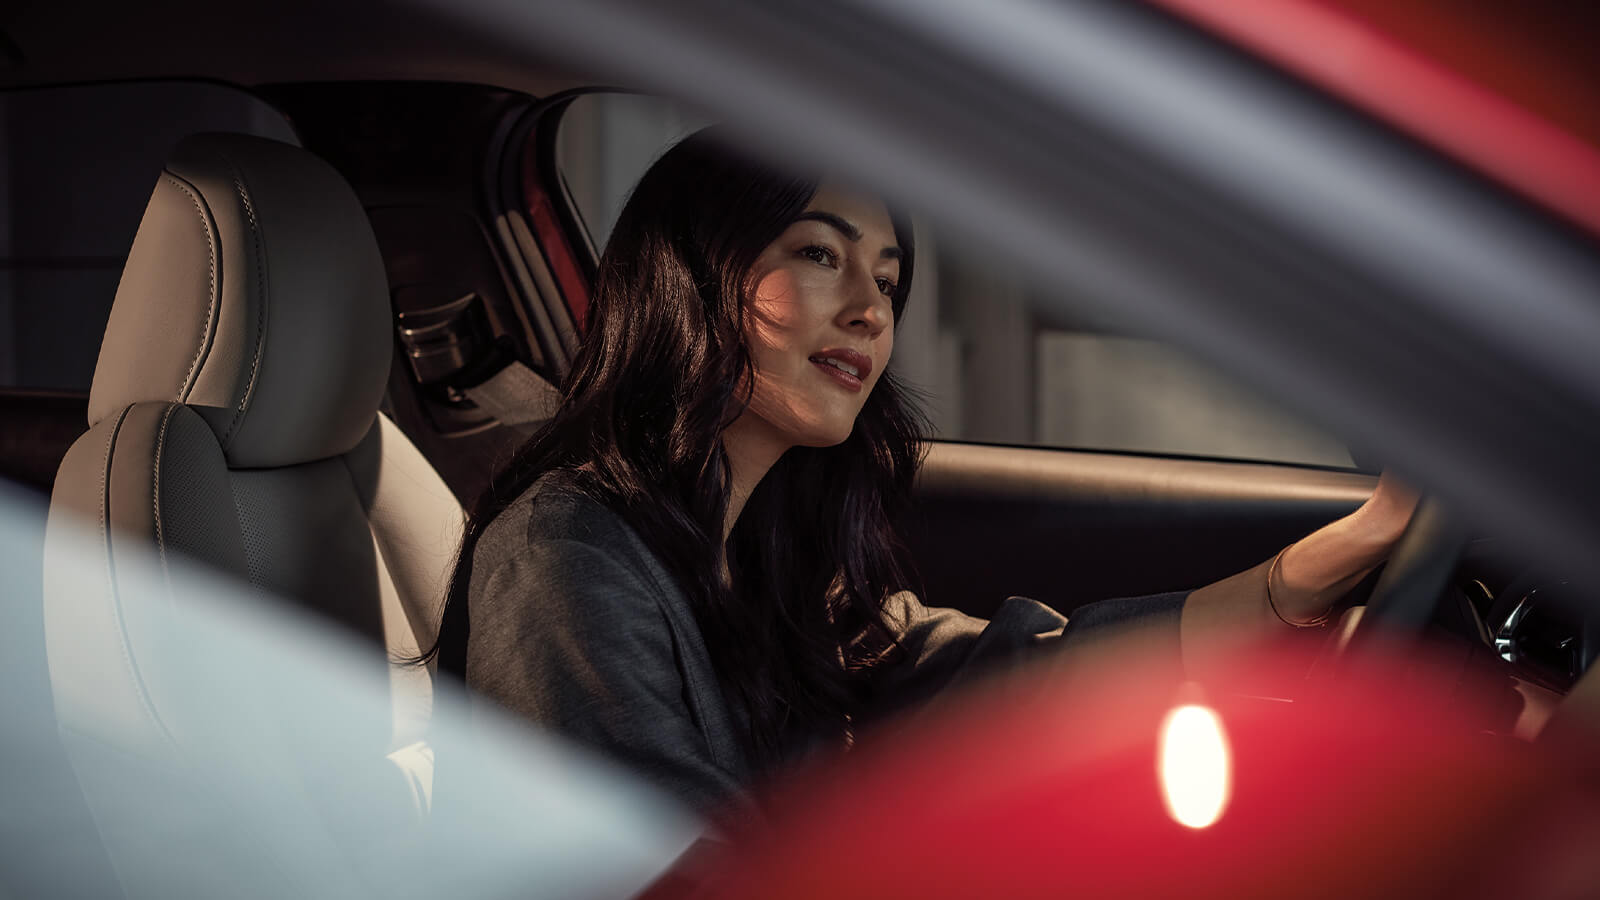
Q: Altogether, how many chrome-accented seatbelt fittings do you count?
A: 1